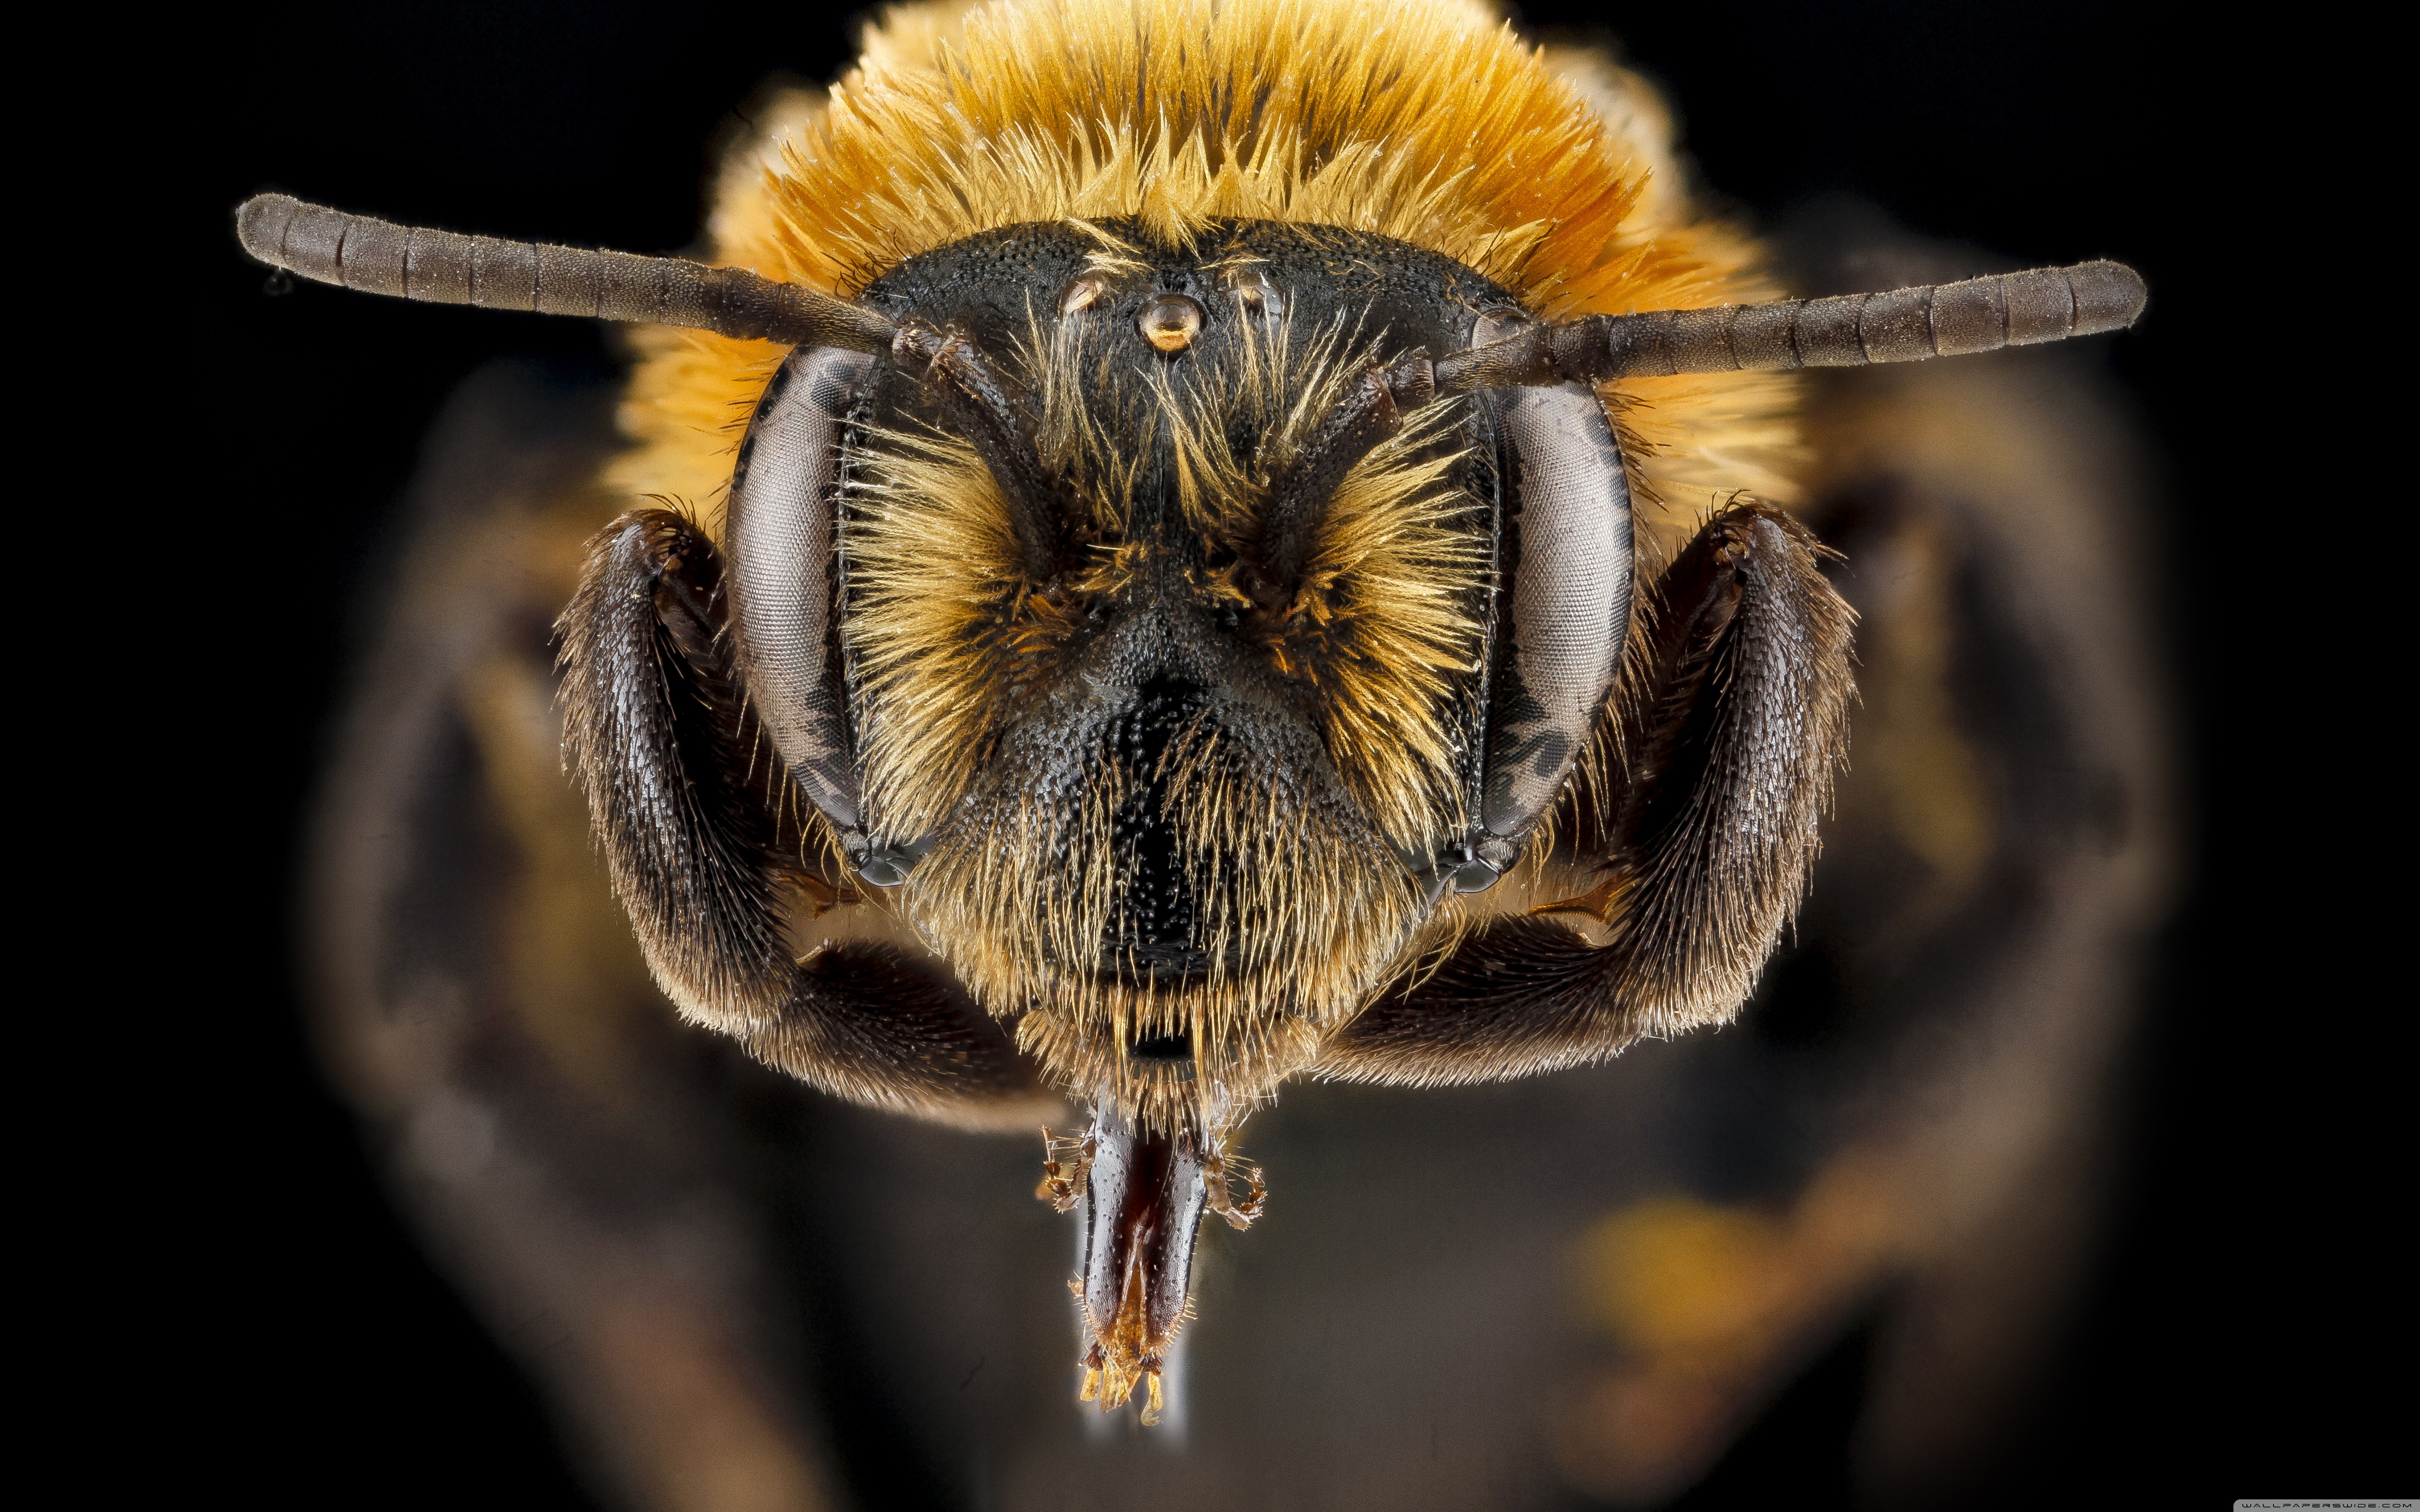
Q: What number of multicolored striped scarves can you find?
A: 0